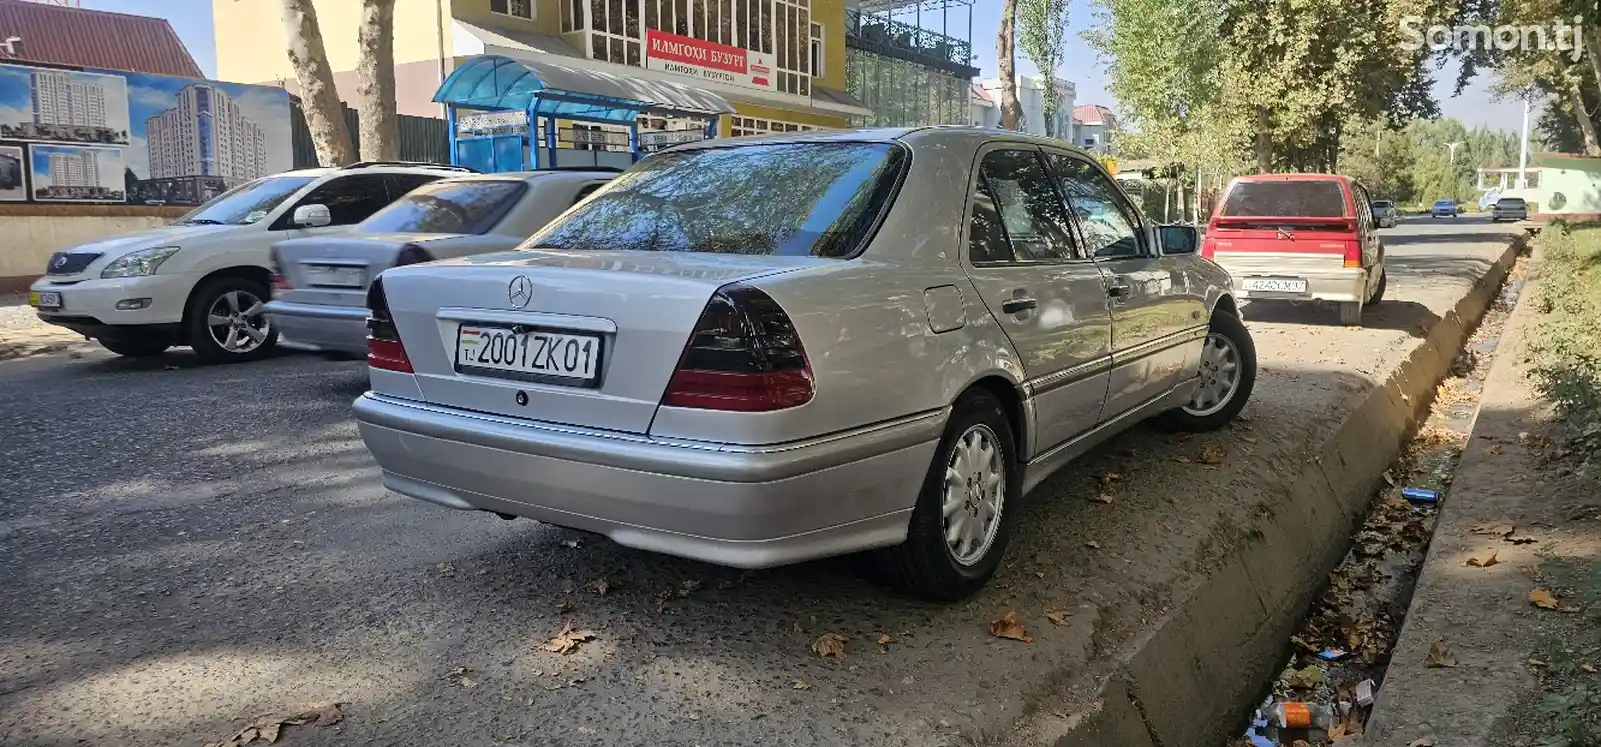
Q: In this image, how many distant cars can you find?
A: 3